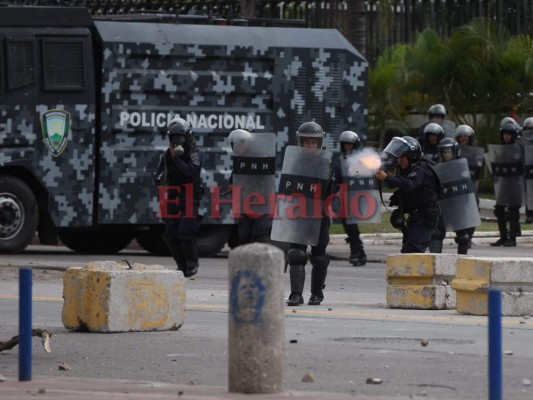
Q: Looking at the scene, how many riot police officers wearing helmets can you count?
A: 11